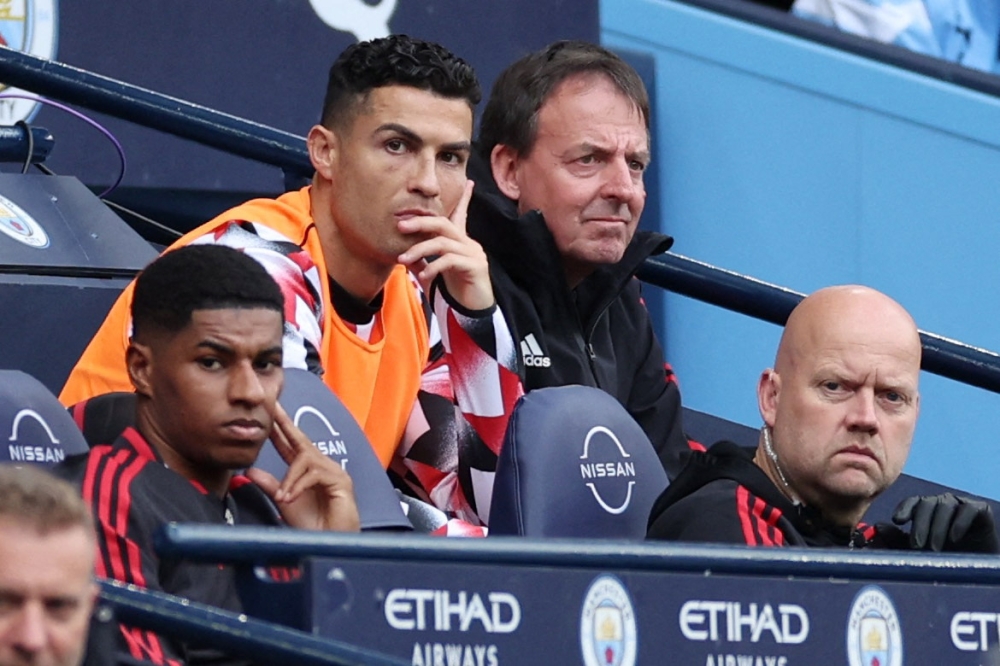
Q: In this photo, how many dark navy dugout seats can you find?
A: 3